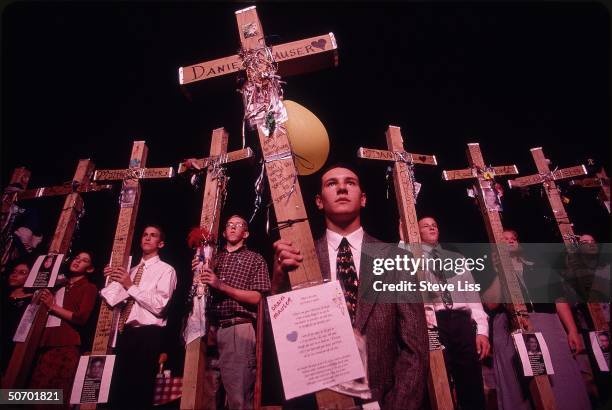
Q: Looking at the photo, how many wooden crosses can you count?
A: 9